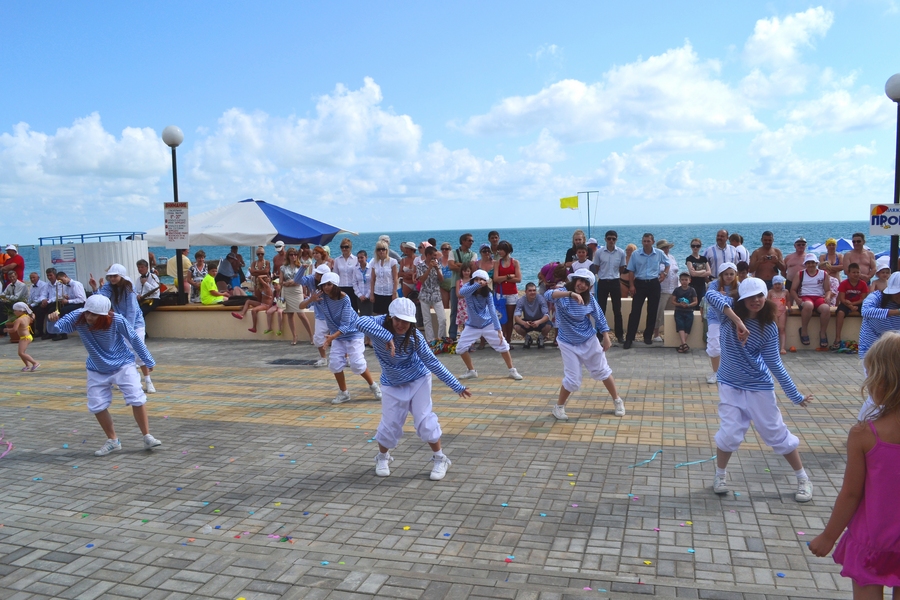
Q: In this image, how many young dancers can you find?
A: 10